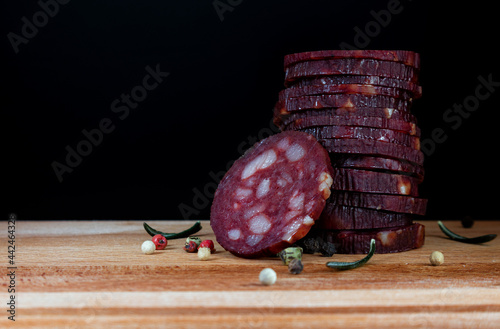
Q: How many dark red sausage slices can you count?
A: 15